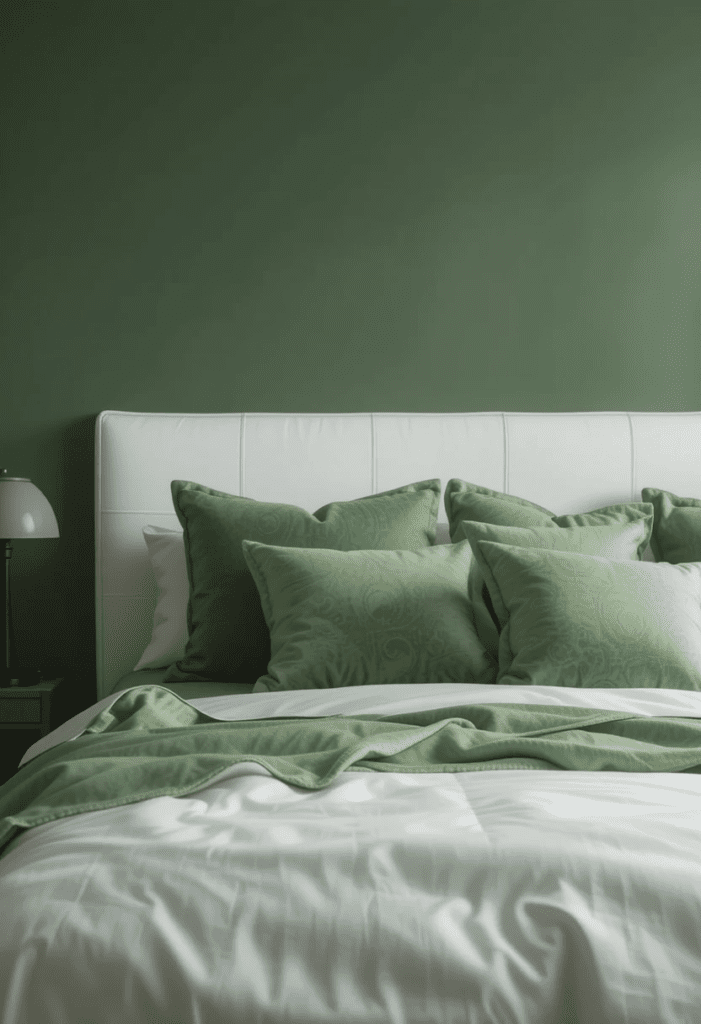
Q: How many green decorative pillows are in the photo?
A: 6